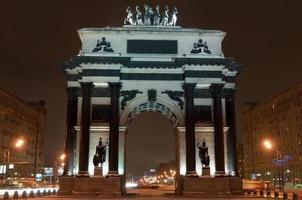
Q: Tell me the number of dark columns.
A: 6